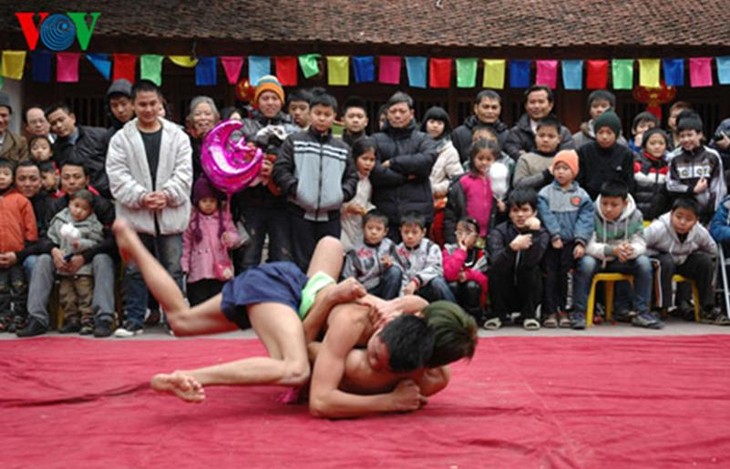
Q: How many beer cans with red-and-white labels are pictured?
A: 0